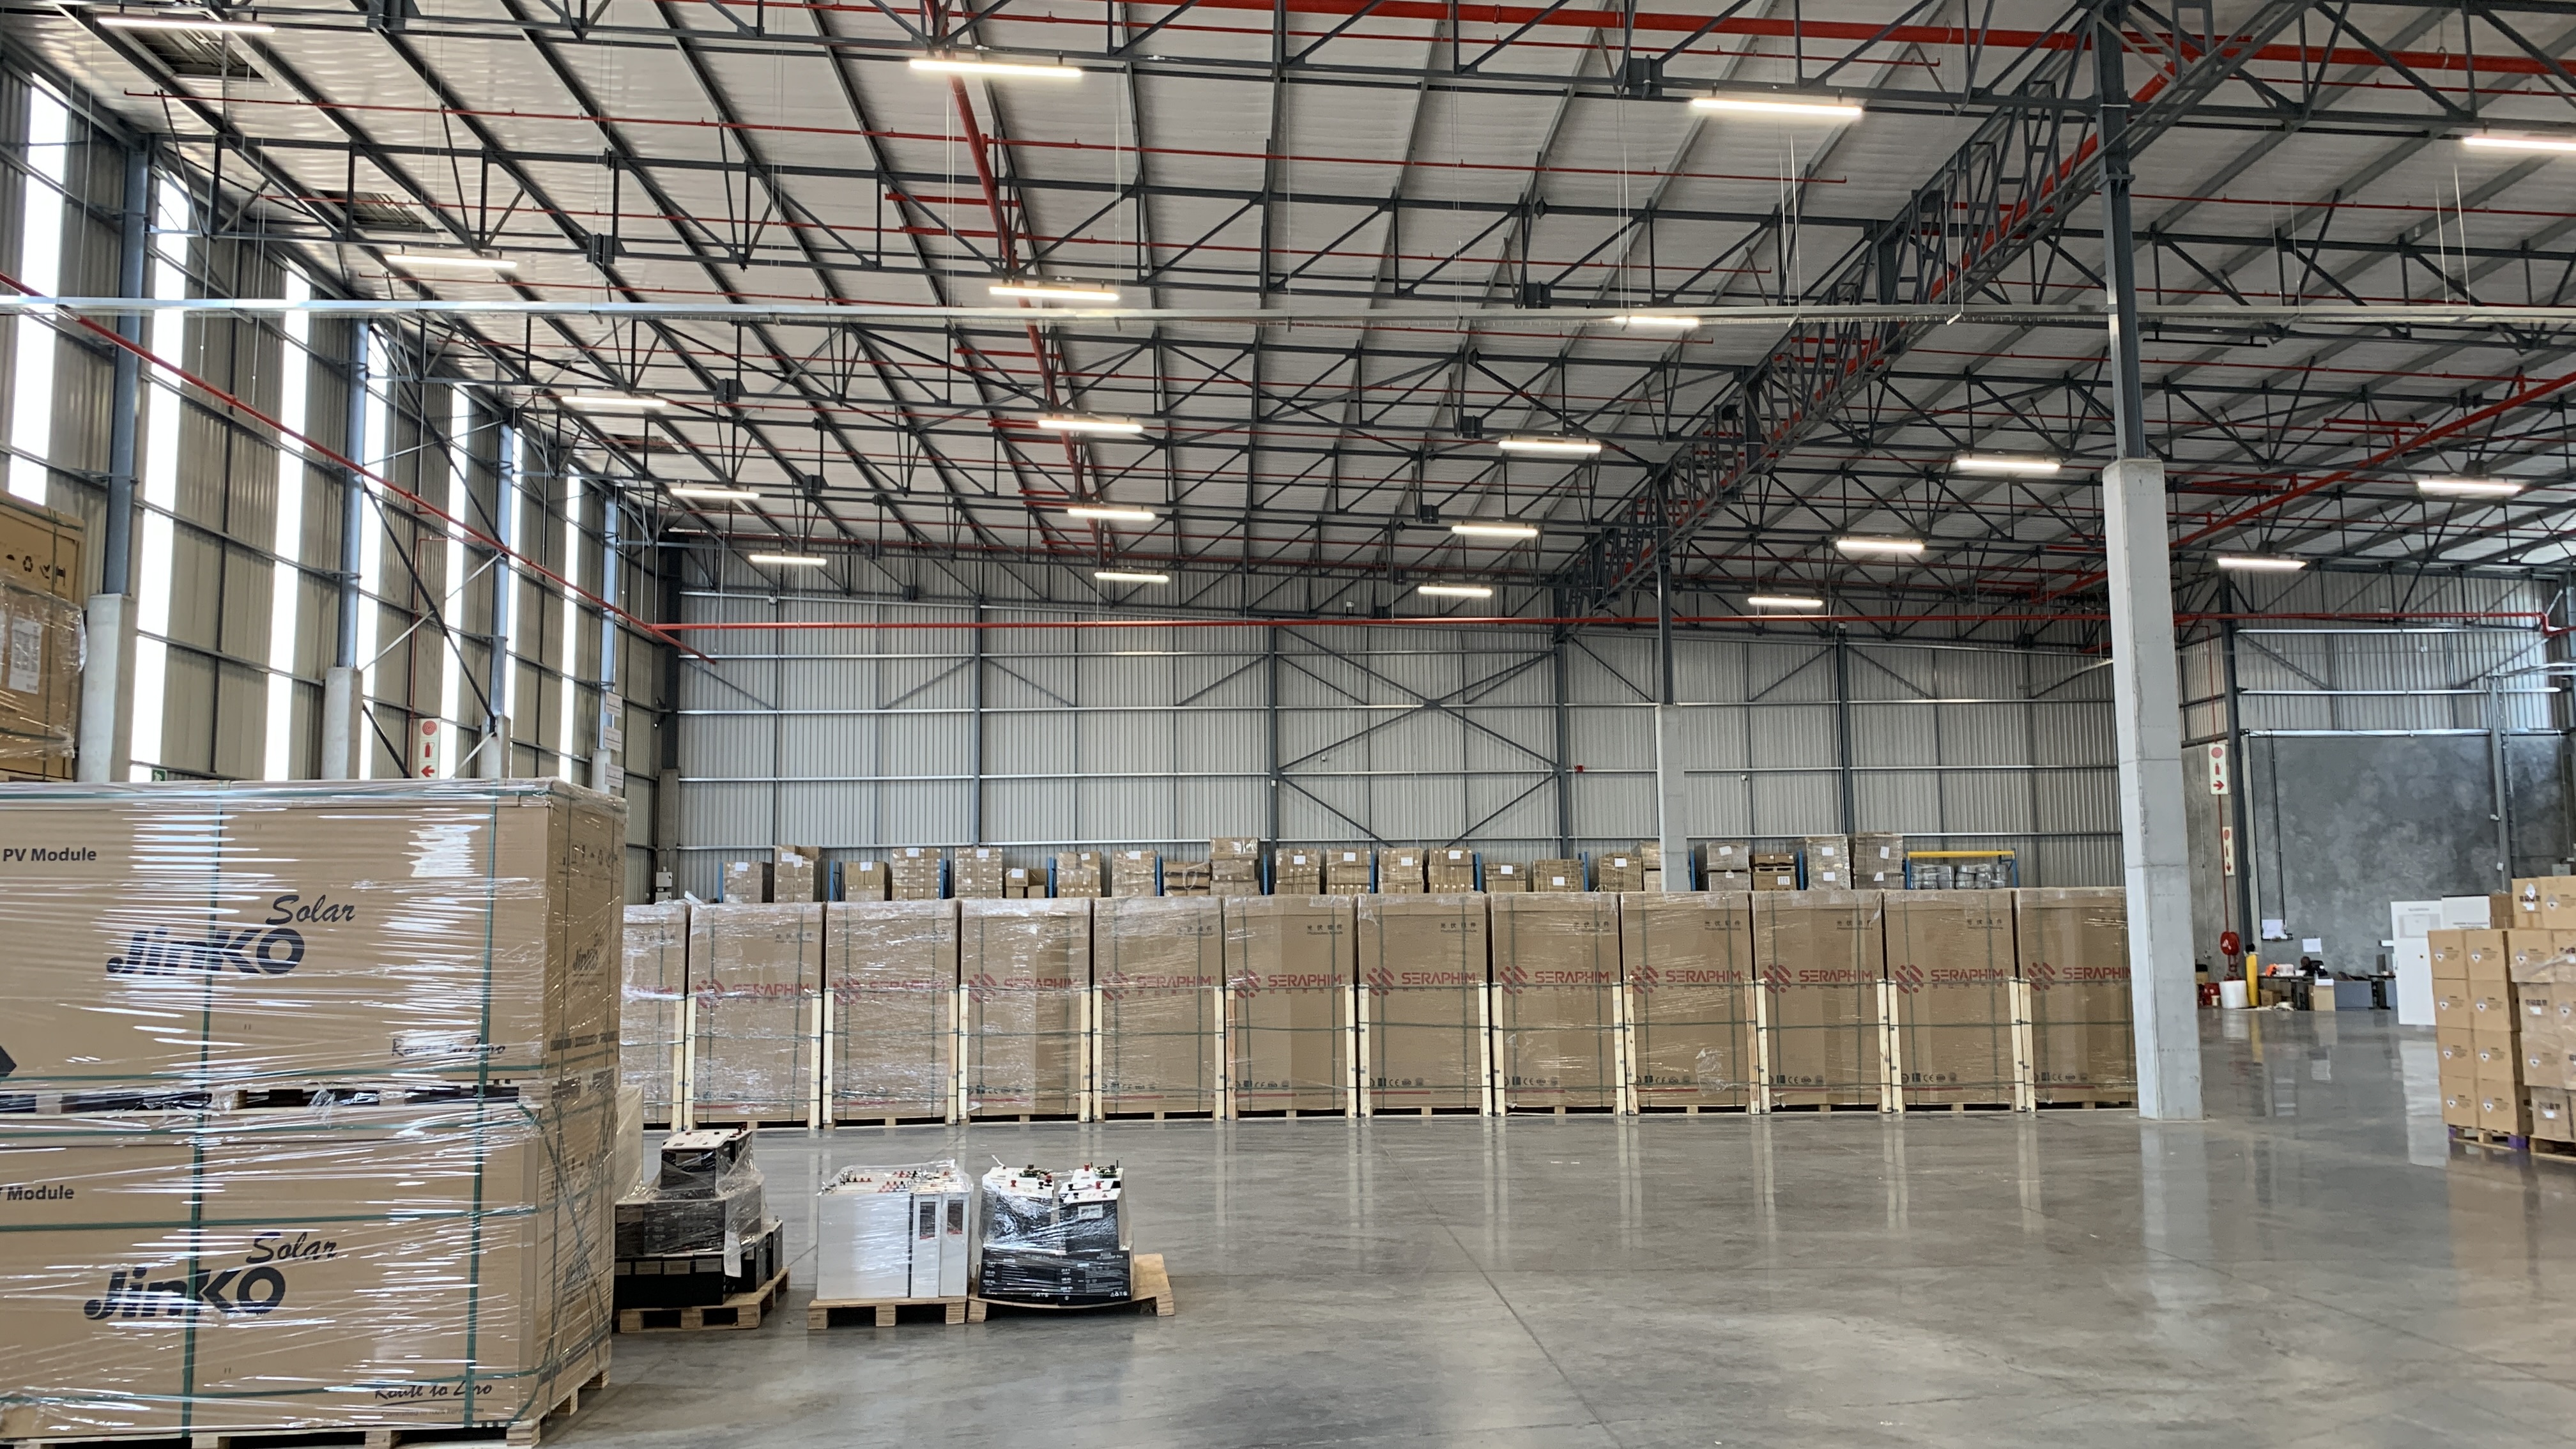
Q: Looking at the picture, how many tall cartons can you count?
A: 12